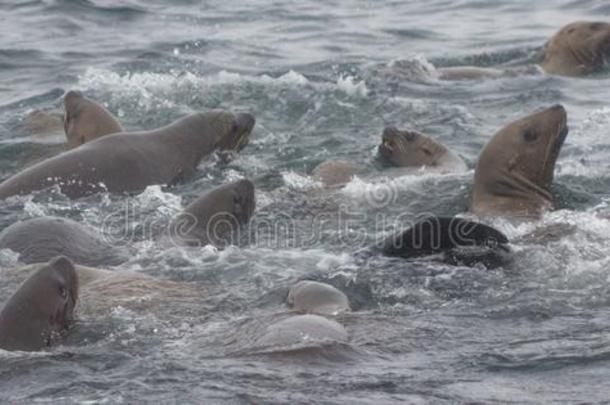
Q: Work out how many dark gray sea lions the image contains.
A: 1